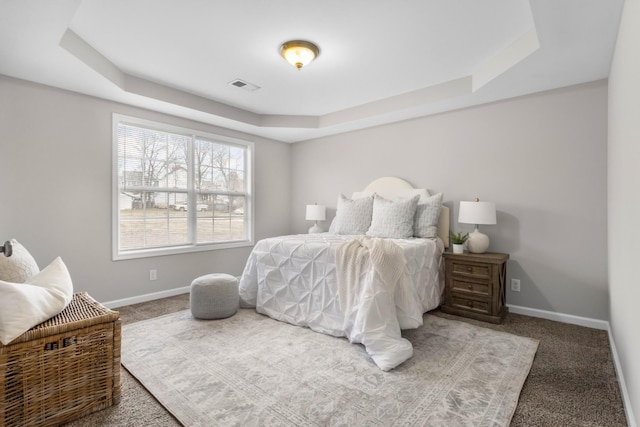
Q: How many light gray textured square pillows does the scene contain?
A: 3